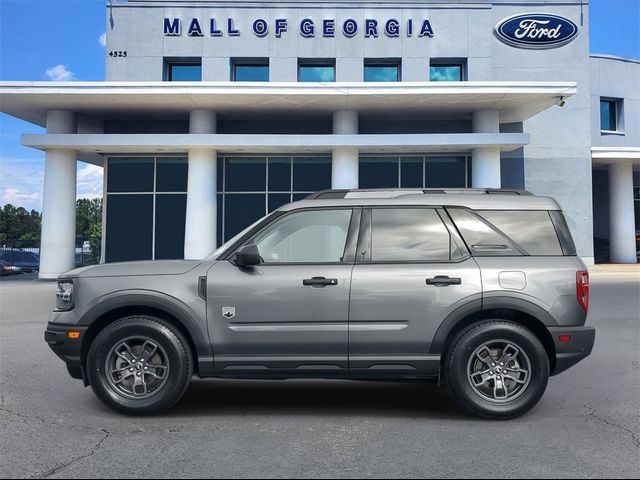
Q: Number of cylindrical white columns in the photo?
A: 5